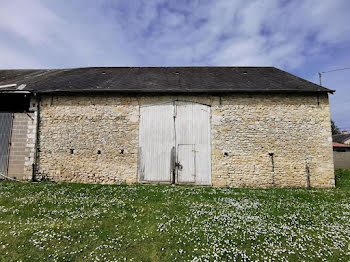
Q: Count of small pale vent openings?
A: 3